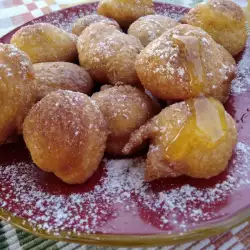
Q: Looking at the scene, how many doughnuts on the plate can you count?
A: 12